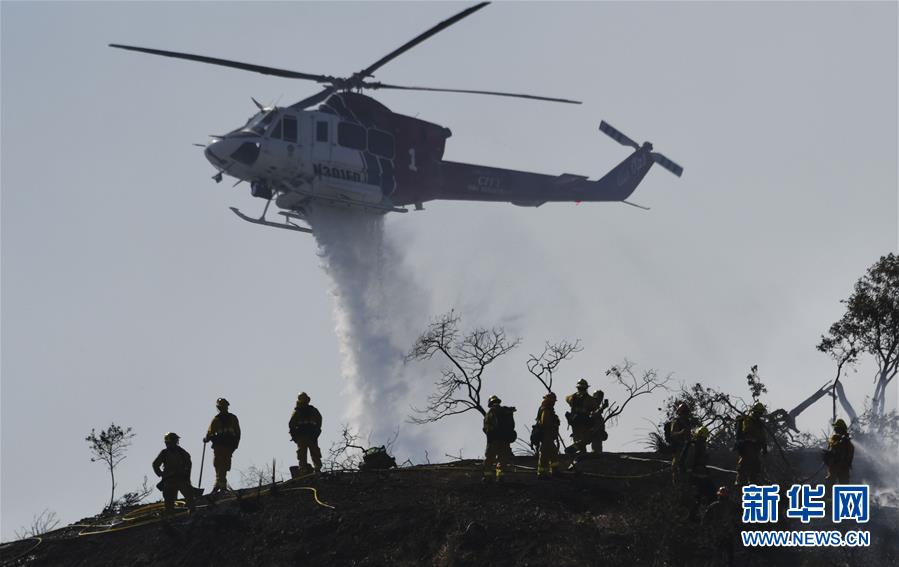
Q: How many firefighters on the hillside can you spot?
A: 12